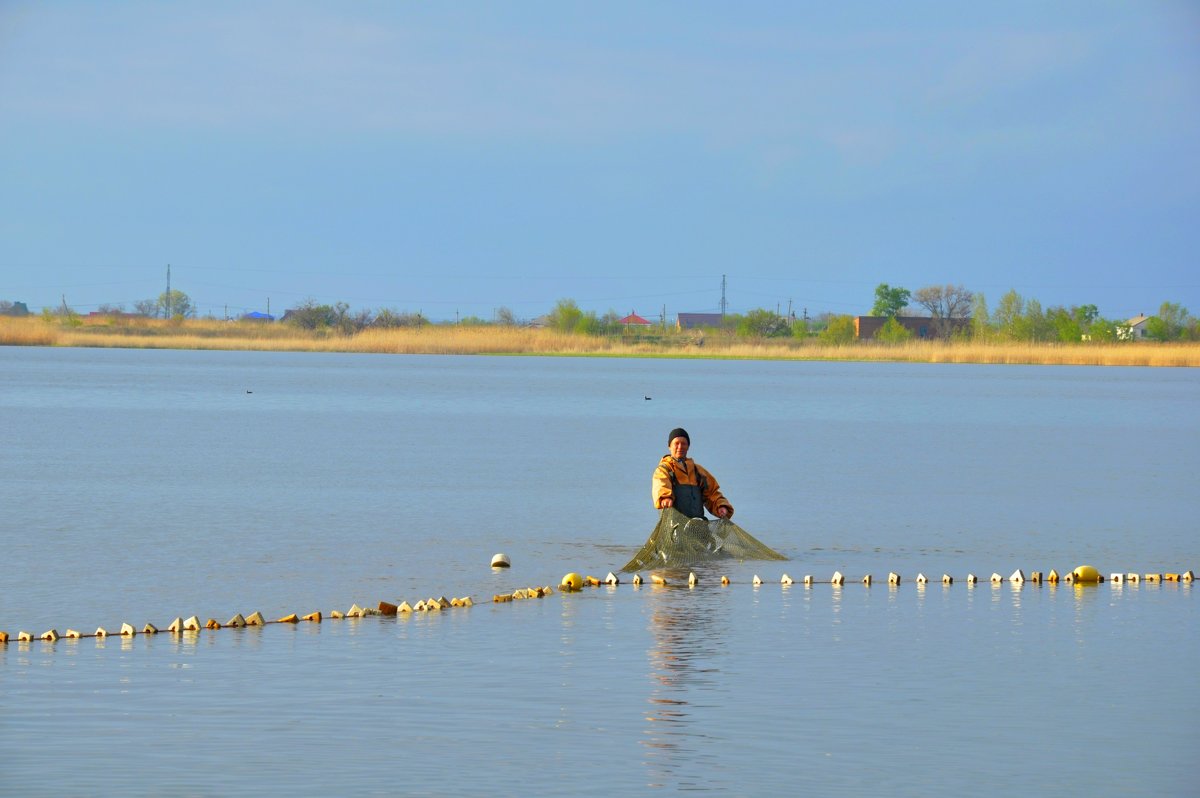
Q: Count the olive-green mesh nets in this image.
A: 1